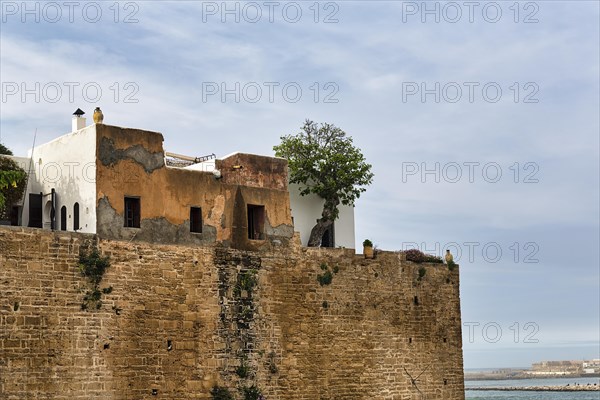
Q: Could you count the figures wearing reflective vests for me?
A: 0